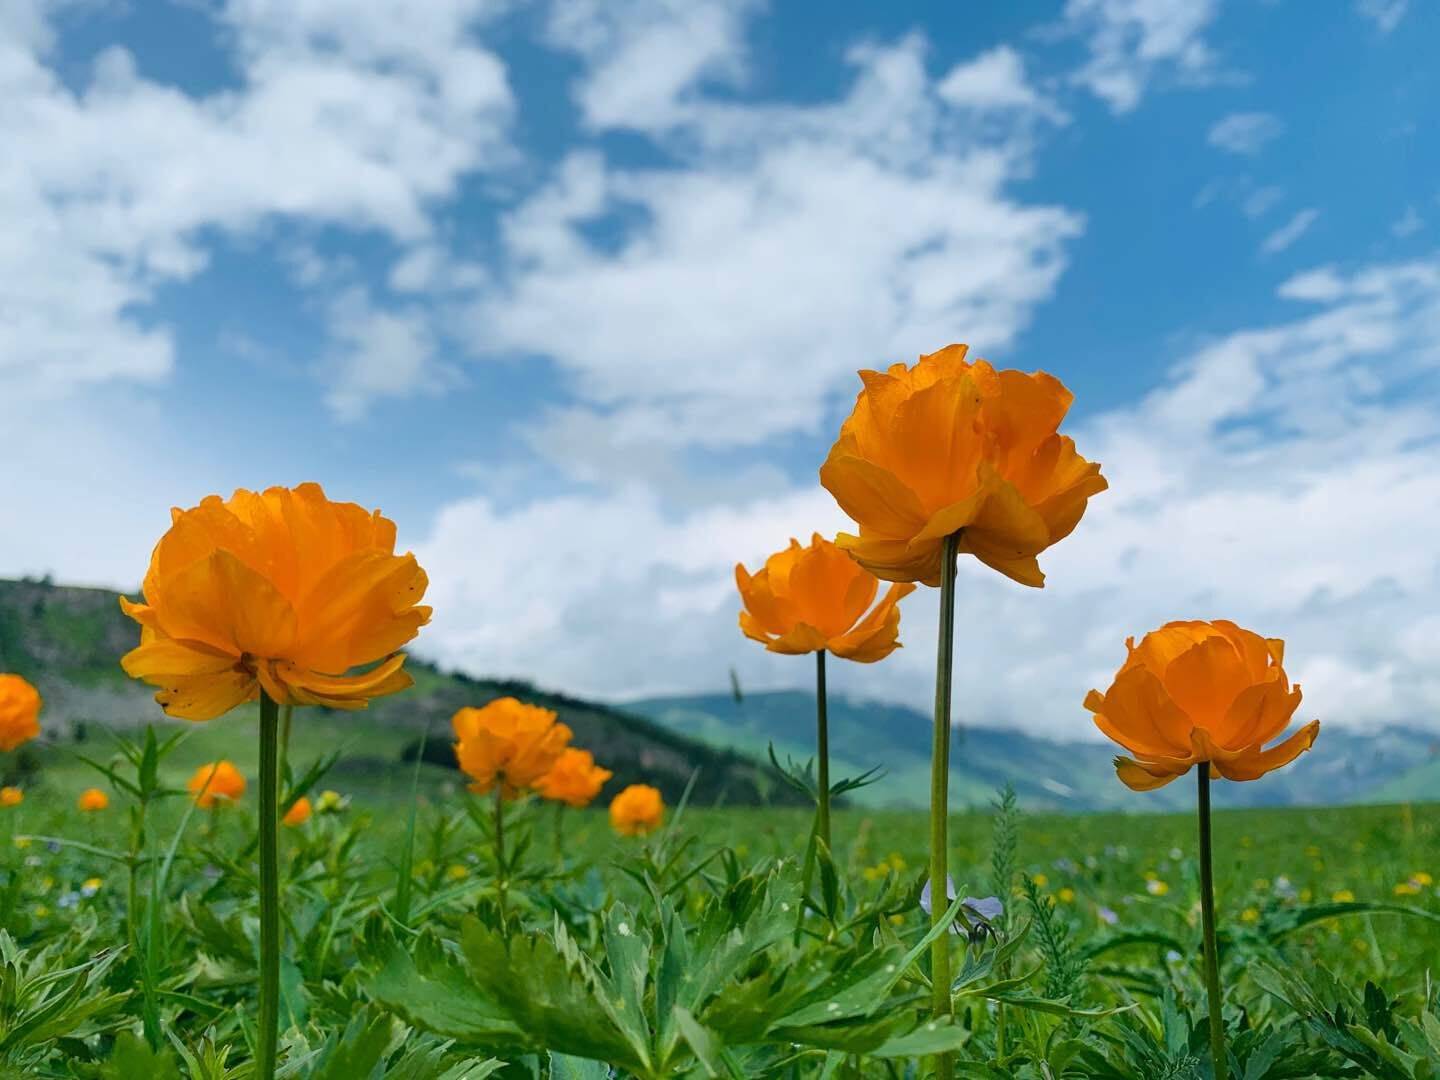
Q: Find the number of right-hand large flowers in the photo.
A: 3